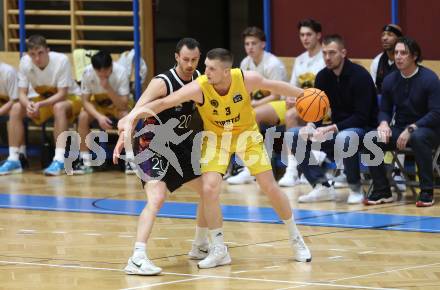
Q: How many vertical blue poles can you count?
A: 4